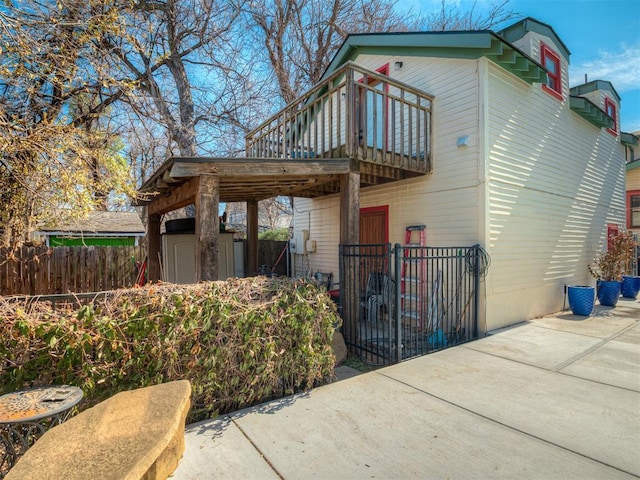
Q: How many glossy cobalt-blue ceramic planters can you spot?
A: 3